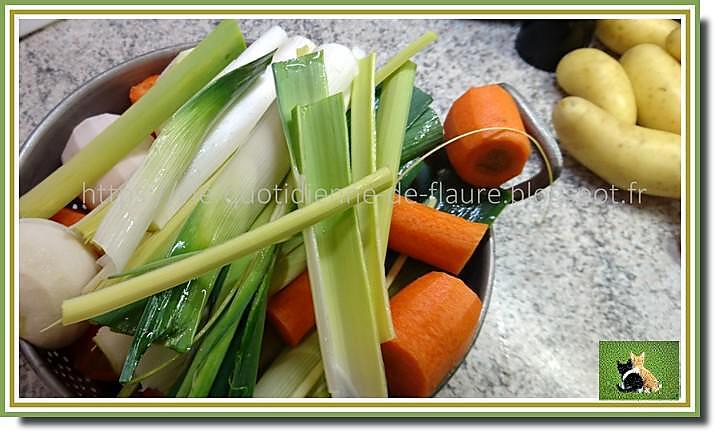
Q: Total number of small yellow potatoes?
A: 5